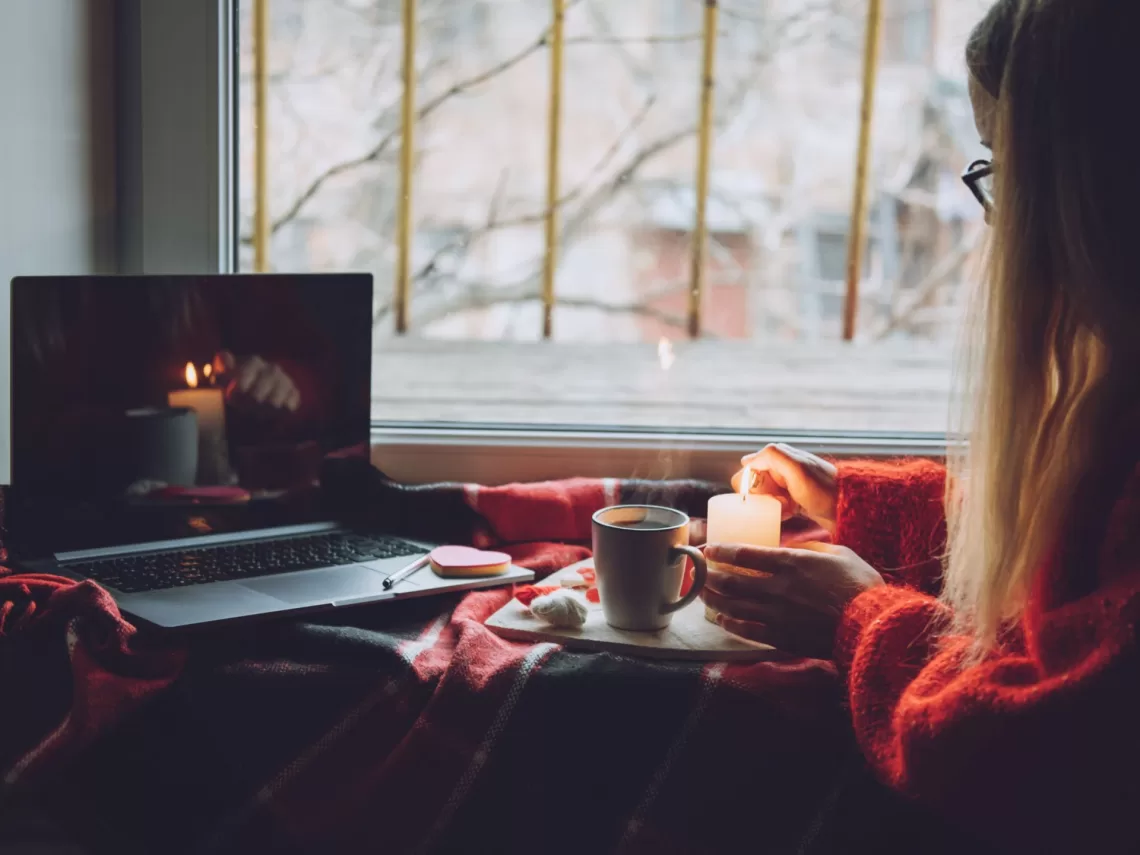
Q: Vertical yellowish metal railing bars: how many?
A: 5